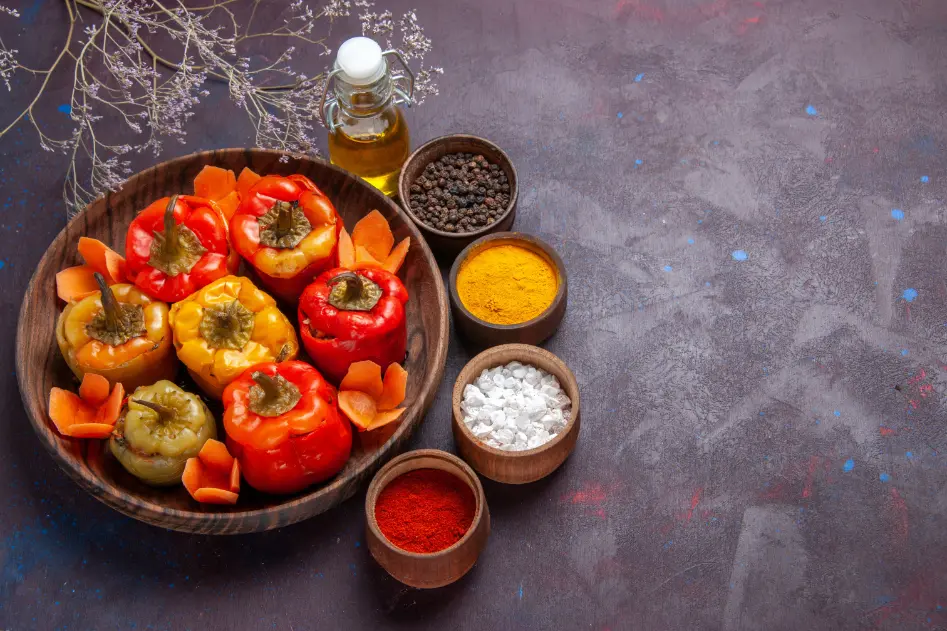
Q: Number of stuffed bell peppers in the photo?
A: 7